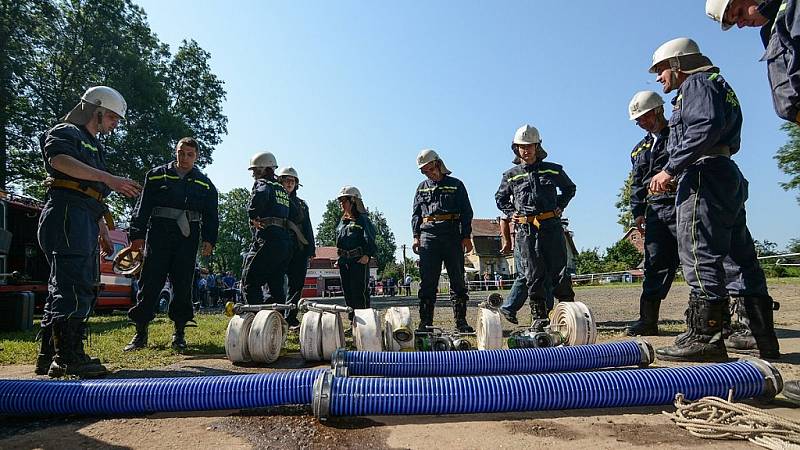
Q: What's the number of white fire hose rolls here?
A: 8